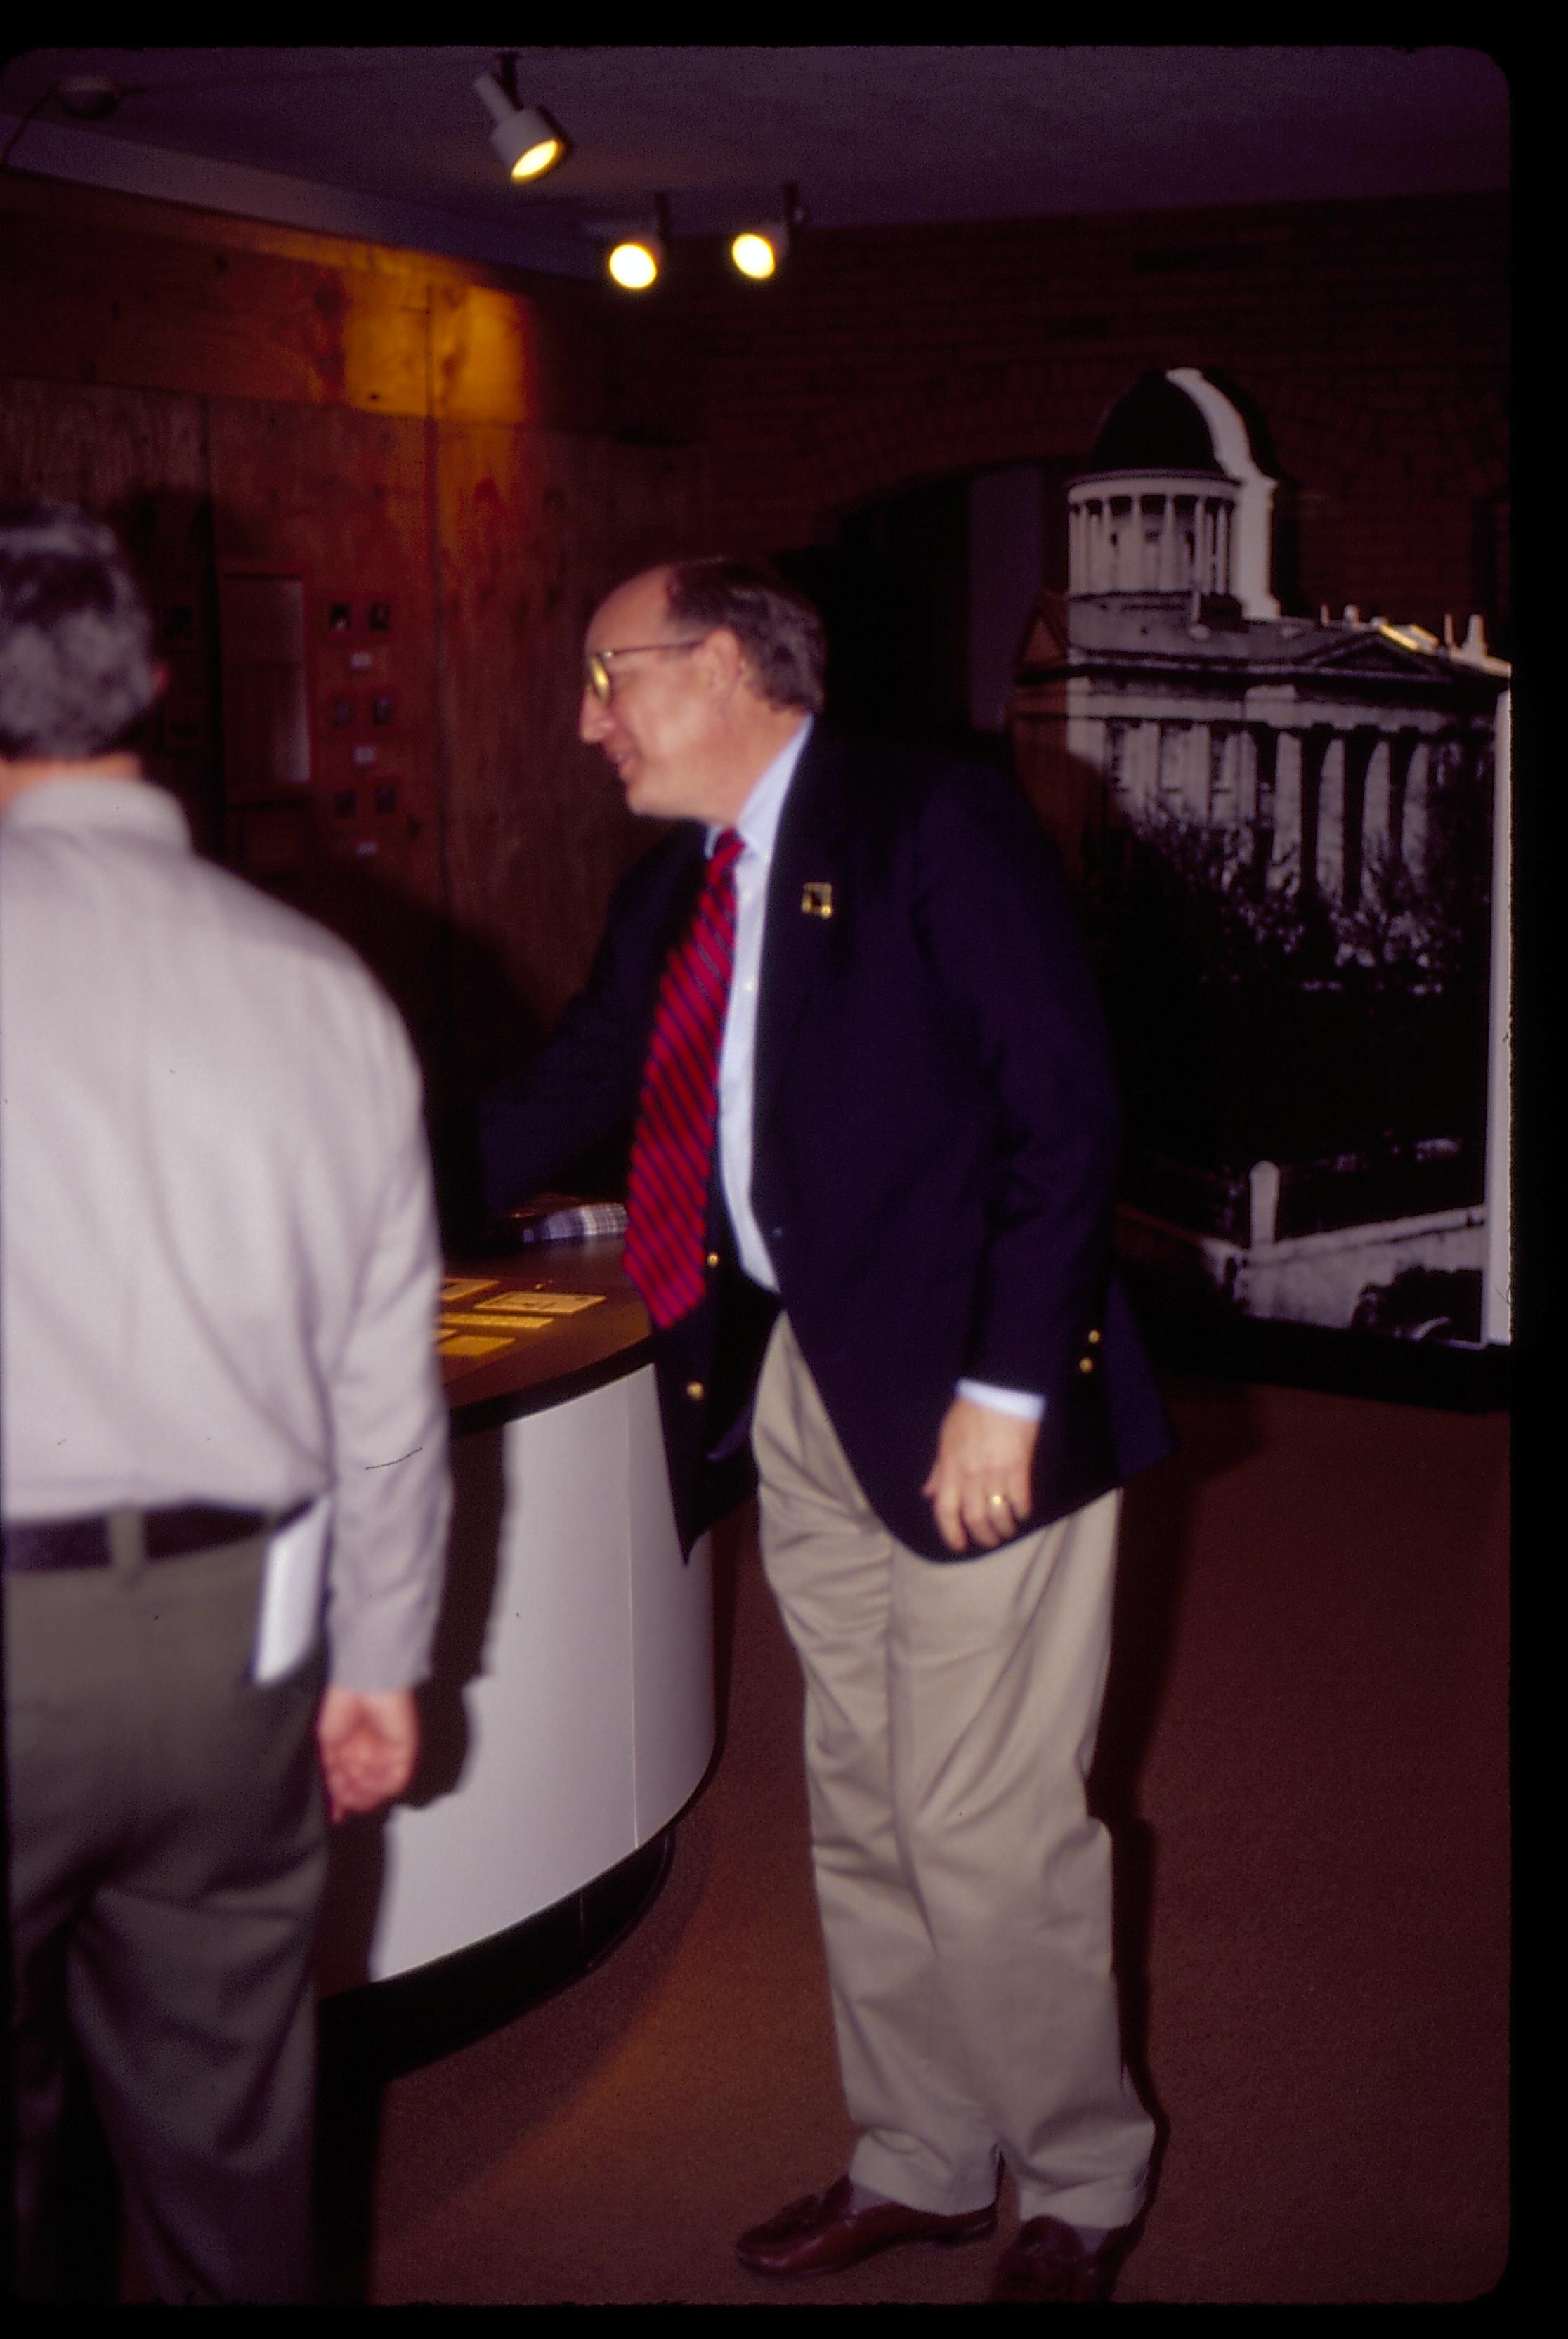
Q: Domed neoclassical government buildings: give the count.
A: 1